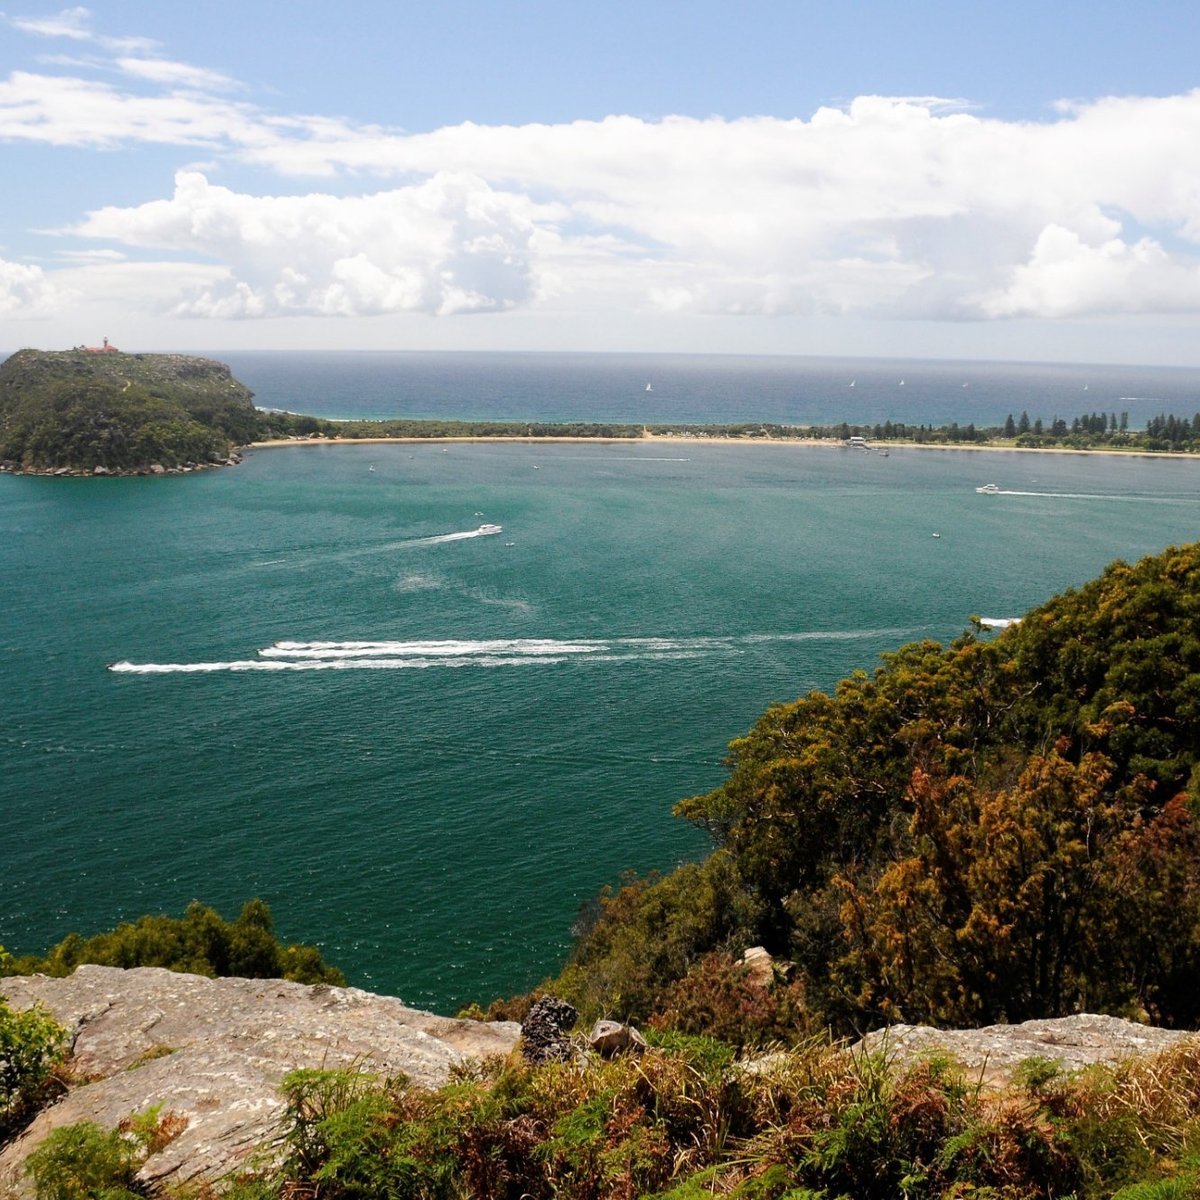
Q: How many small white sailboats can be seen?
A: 5